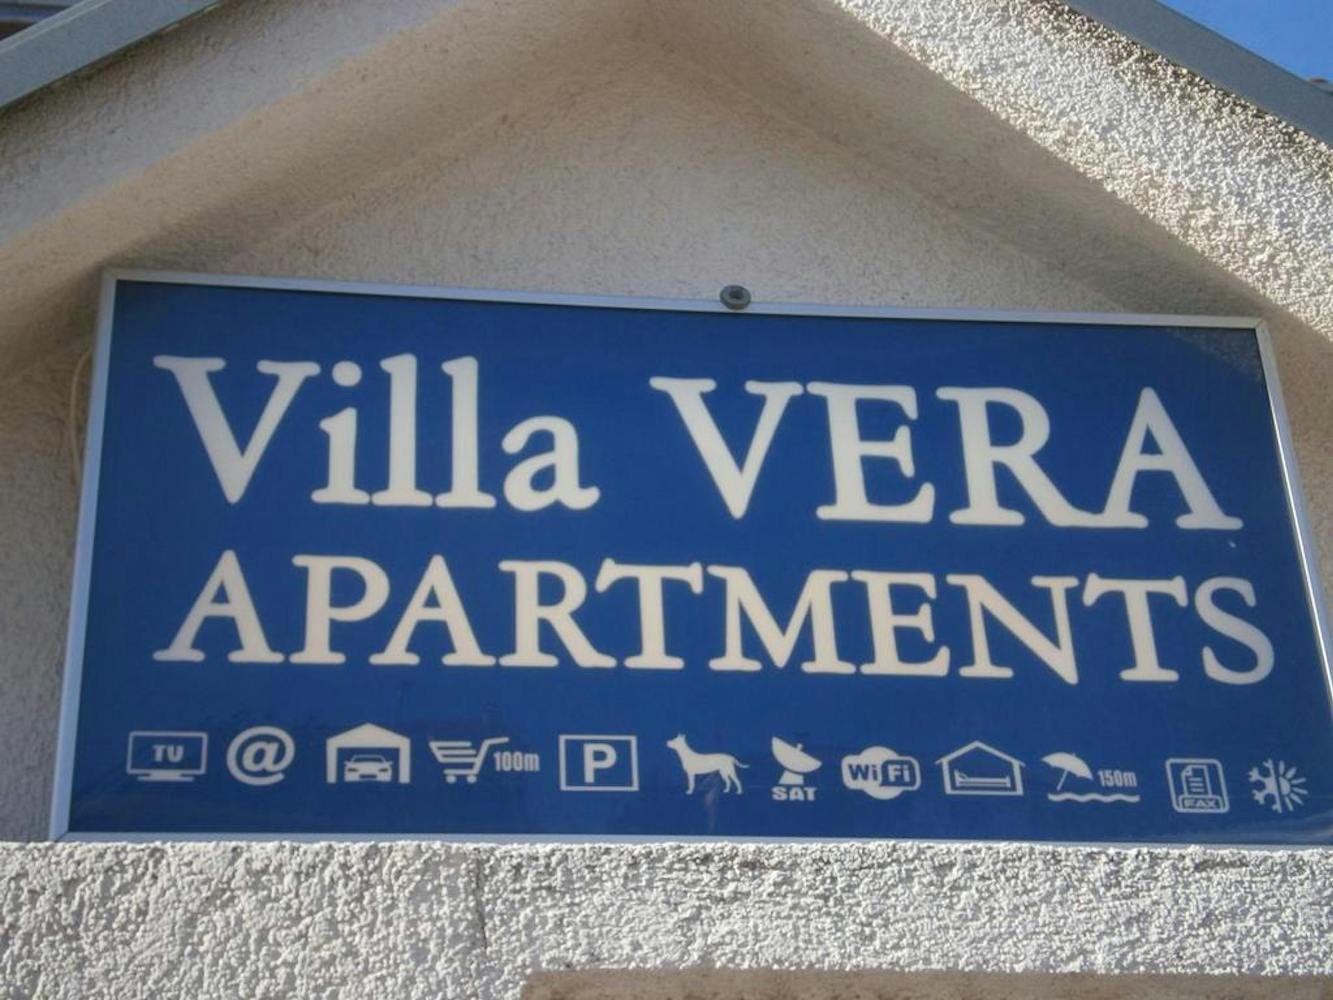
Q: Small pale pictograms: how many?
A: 12